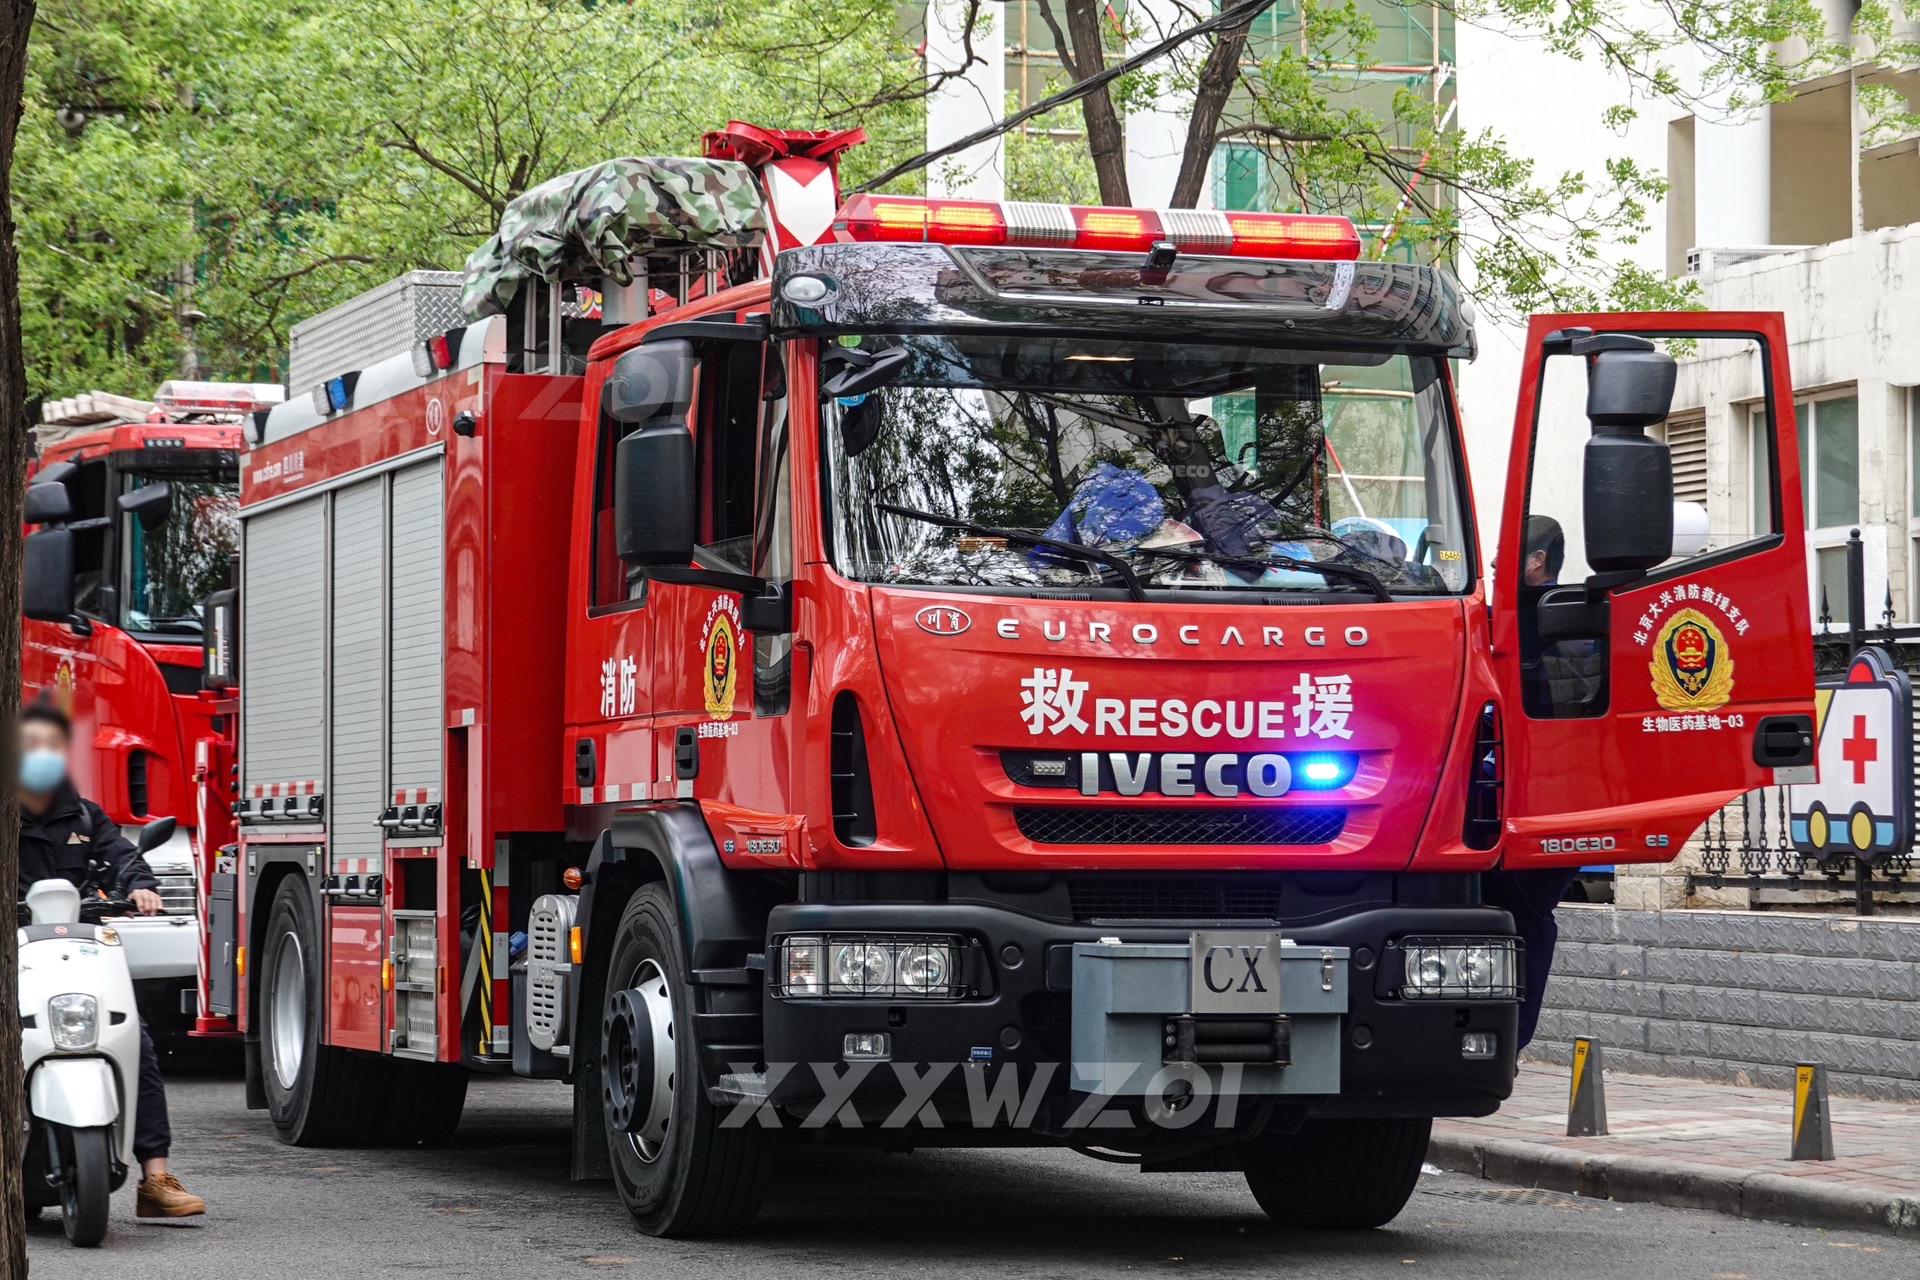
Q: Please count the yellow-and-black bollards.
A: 2